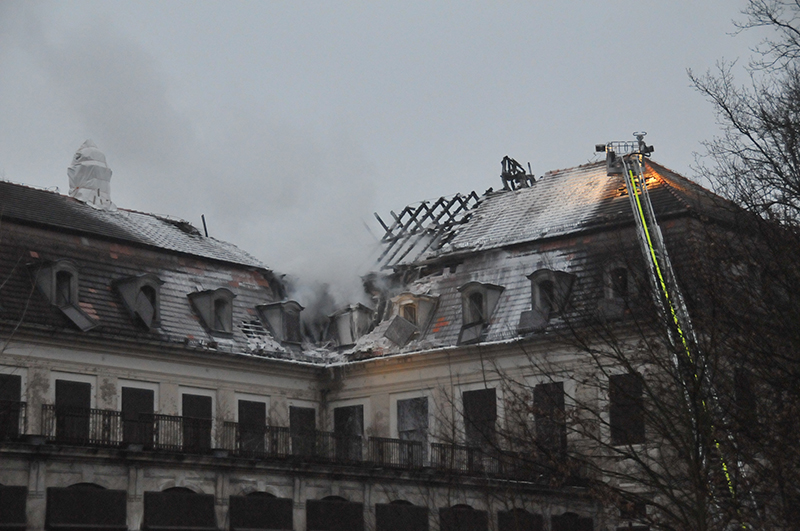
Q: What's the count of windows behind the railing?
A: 10